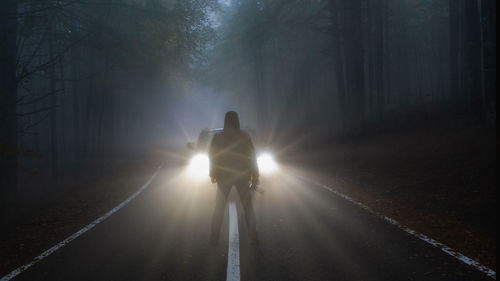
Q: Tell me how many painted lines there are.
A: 3